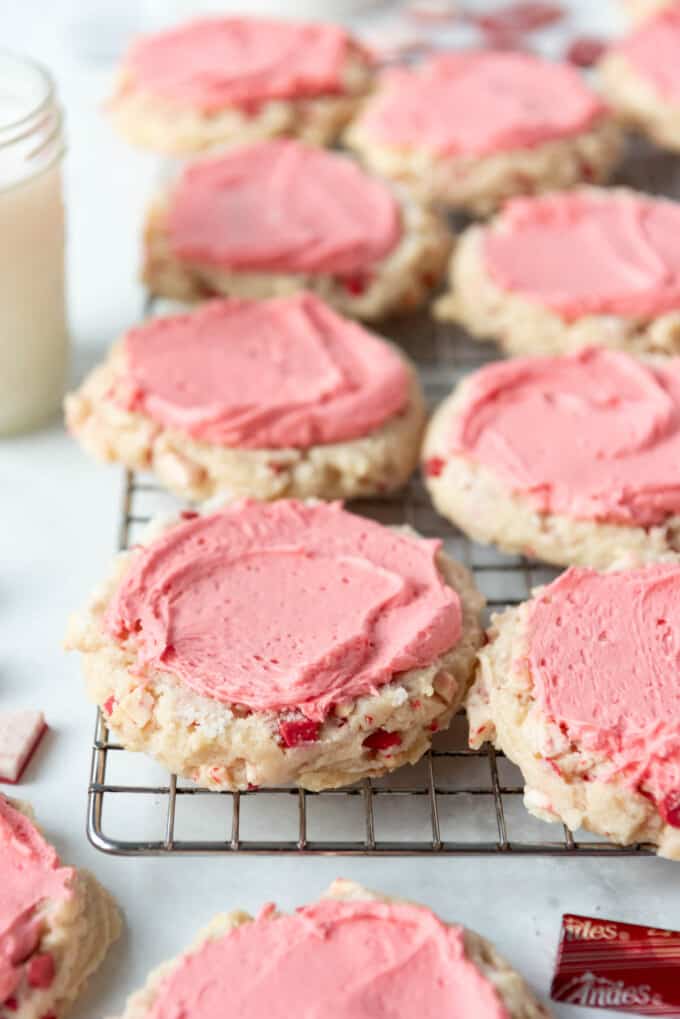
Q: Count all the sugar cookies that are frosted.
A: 11